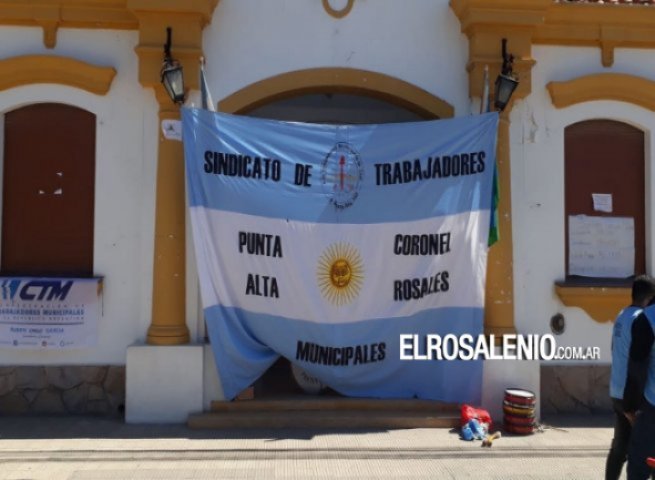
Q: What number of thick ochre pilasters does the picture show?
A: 2